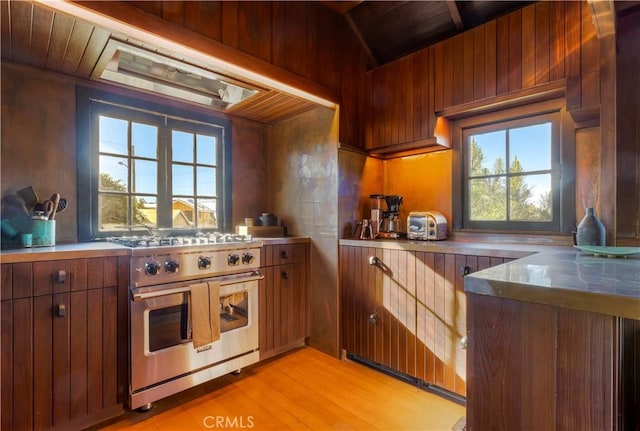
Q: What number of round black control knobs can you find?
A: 5